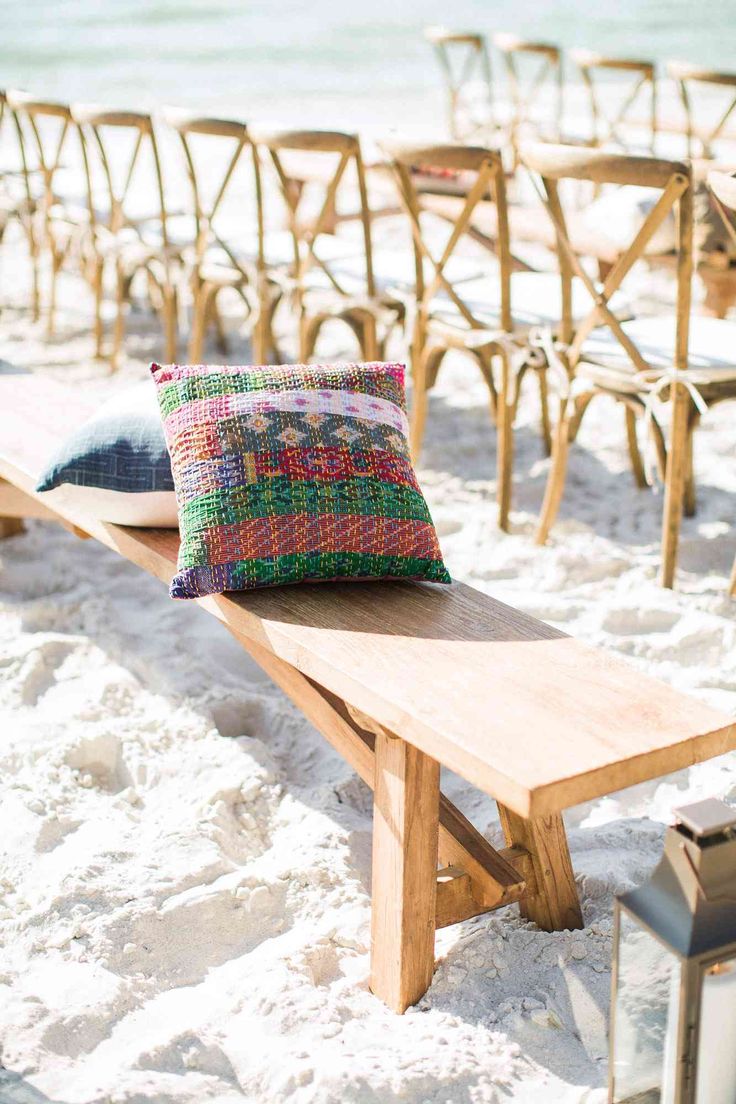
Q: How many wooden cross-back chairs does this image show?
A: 12